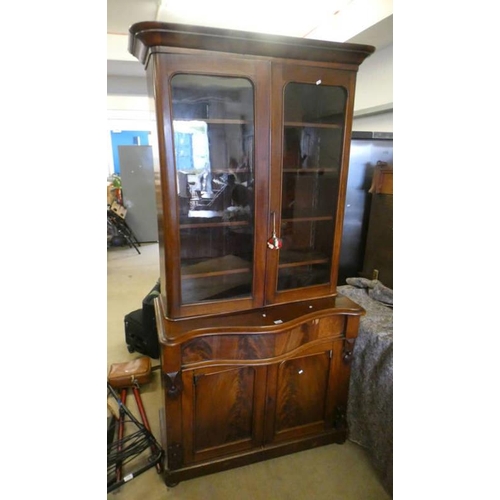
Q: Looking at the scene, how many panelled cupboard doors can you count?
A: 2